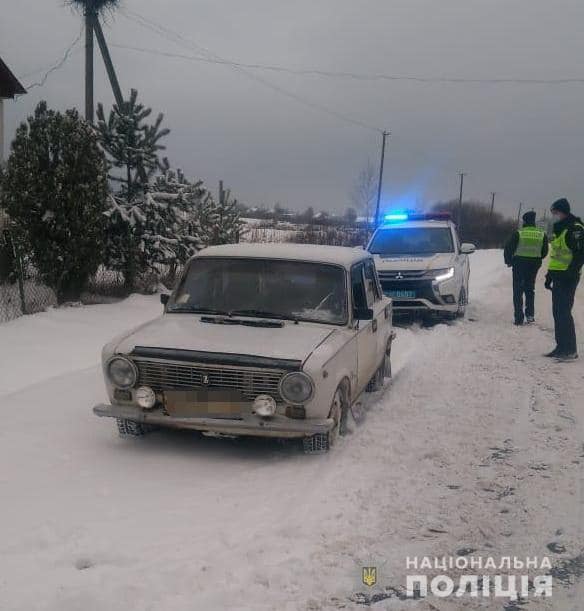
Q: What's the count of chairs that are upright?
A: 0